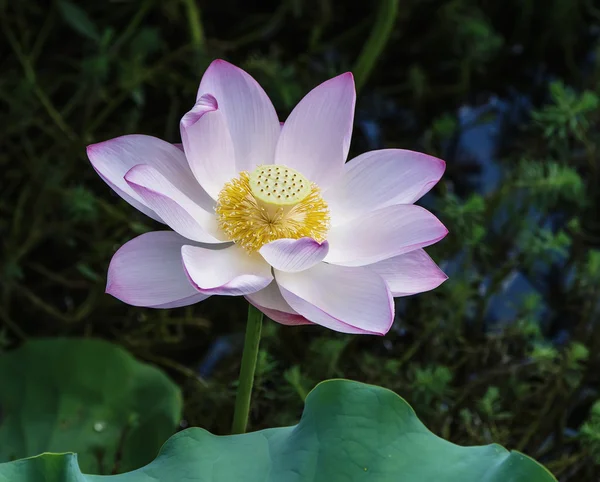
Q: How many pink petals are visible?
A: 13